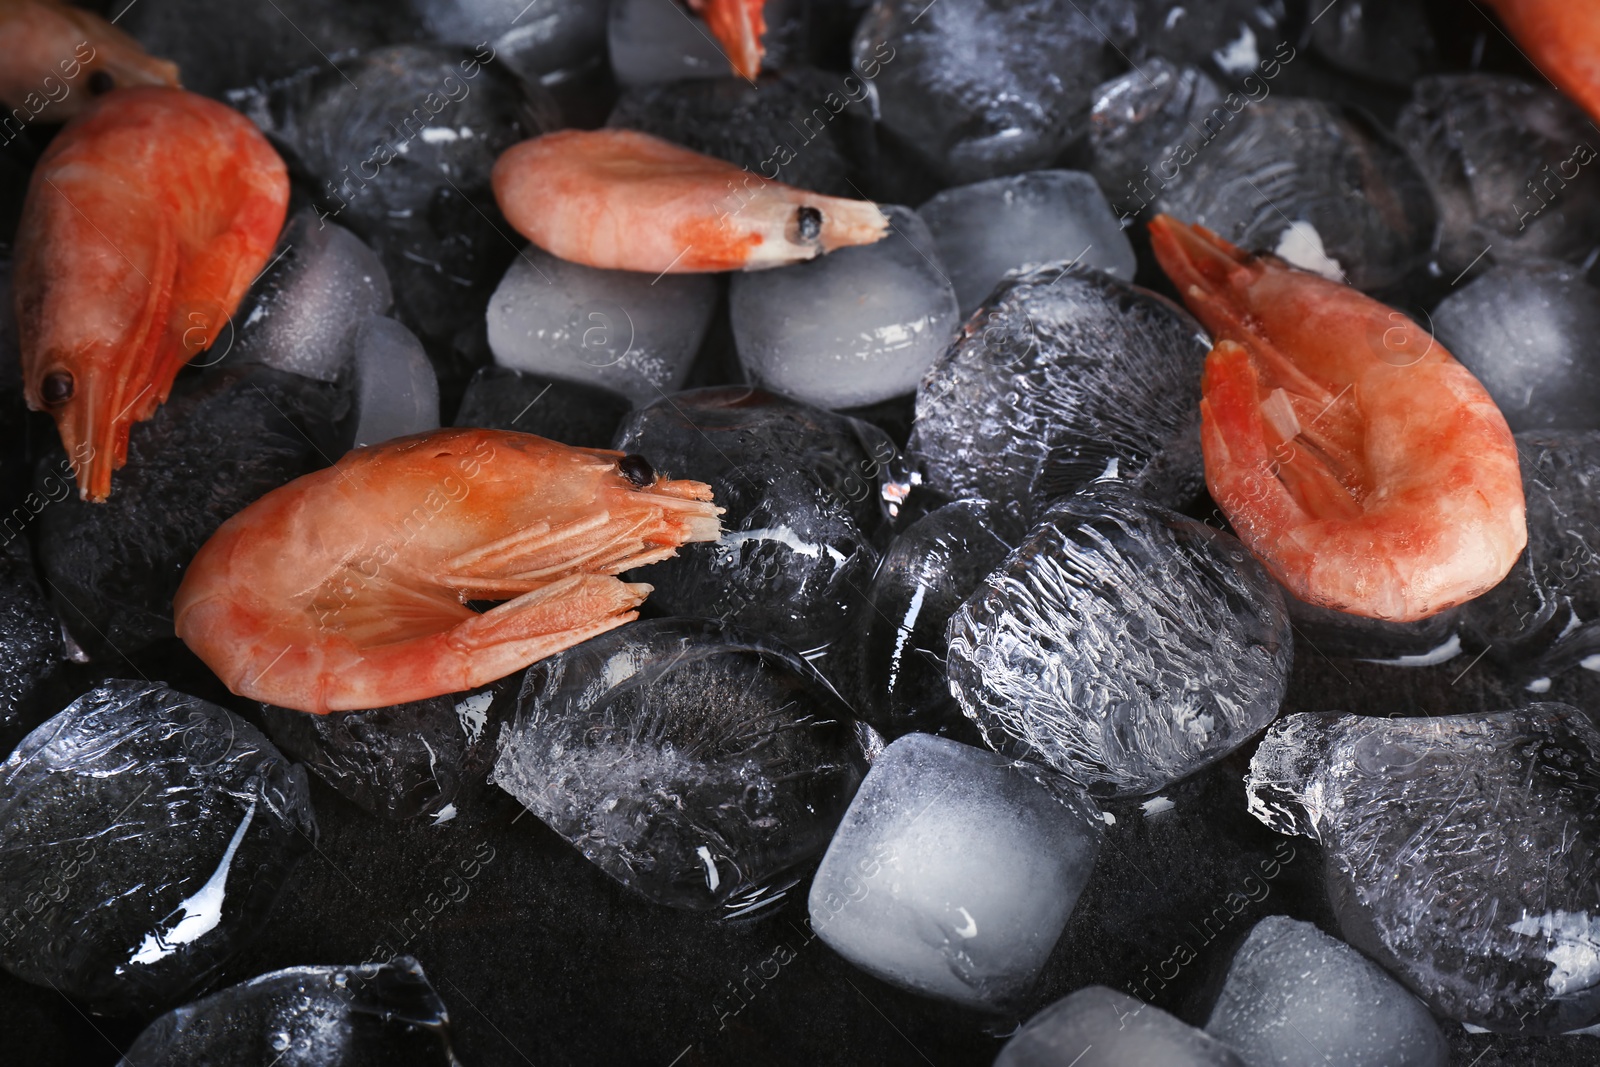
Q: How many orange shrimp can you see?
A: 7